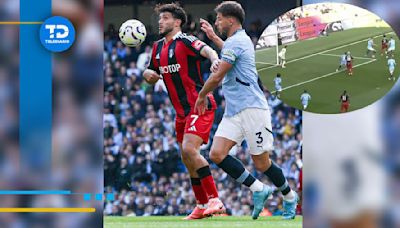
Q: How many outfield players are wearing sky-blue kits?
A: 7